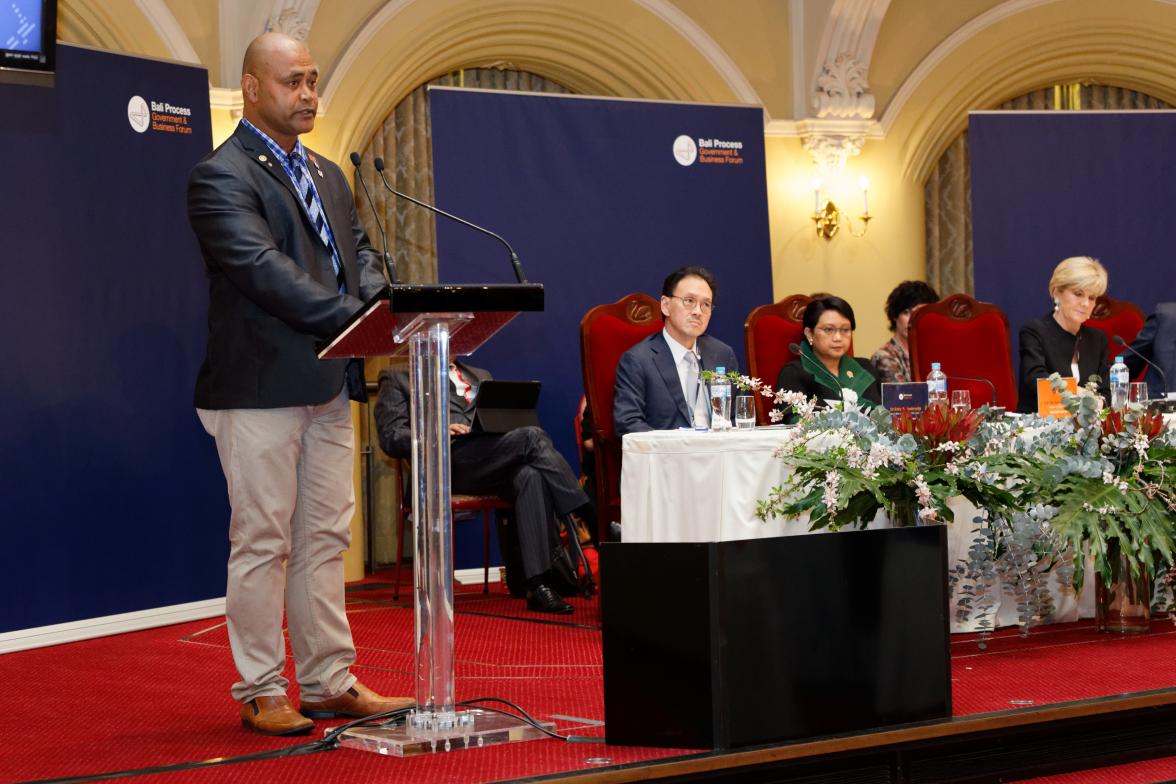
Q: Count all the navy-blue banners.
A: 3